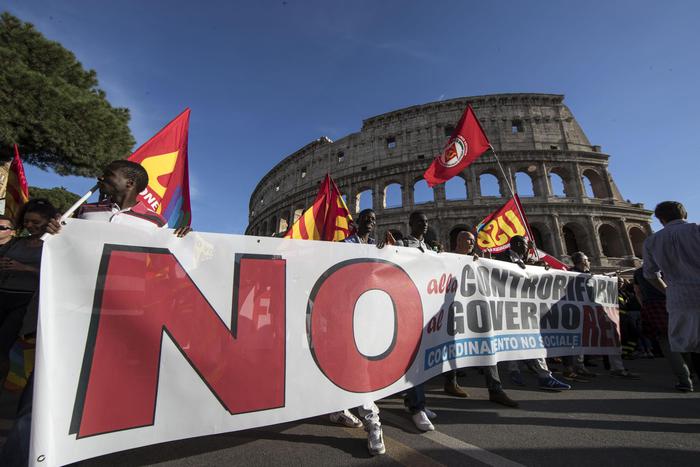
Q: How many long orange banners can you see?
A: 0